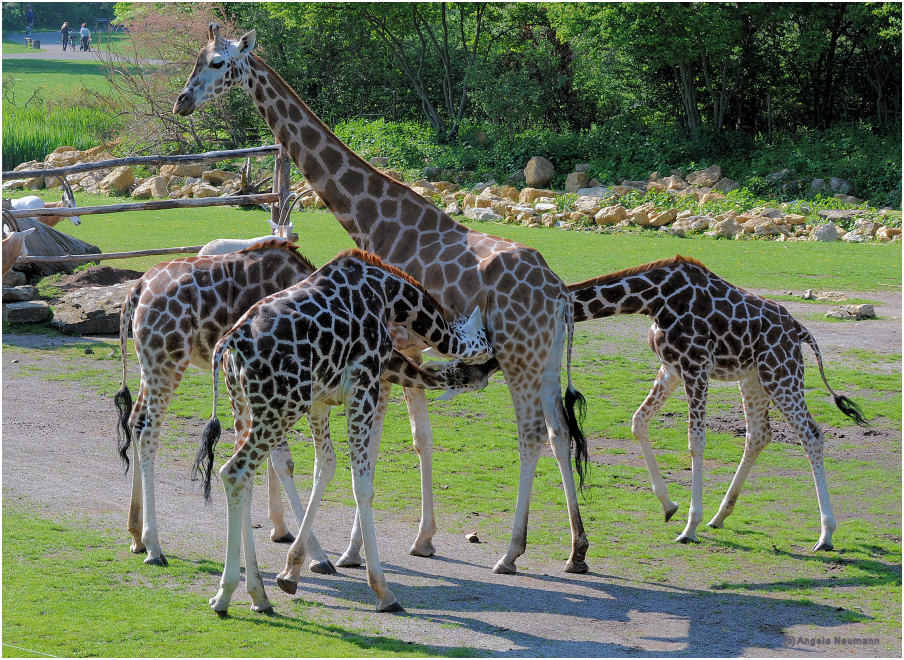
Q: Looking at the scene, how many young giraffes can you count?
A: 3